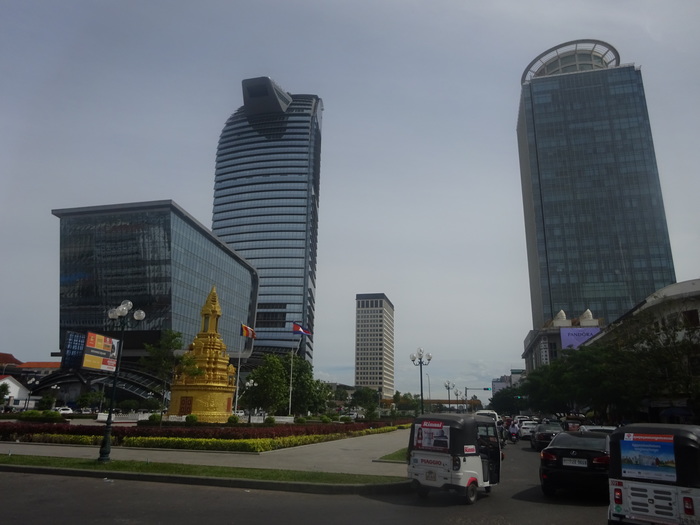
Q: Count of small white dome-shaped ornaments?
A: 2